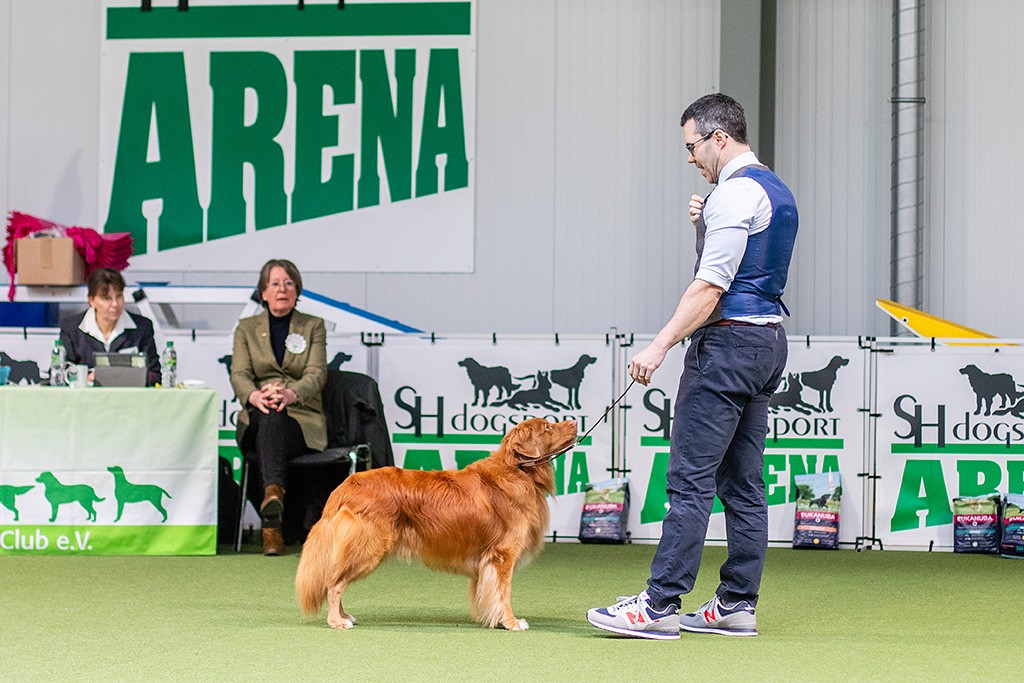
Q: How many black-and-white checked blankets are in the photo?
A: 0